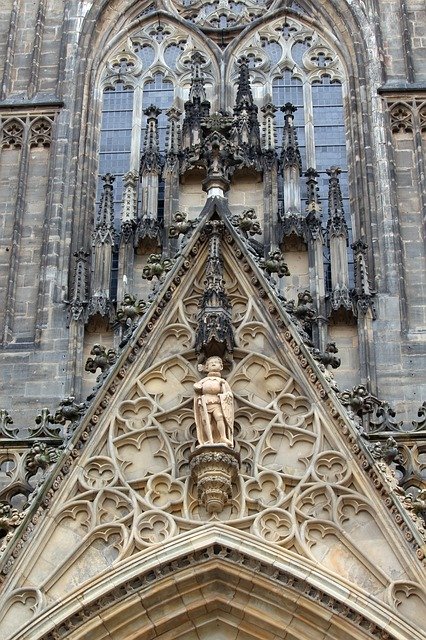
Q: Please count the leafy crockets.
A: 14